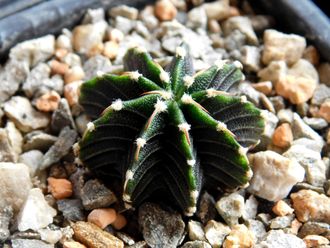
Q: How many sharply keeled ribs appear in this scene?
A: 9